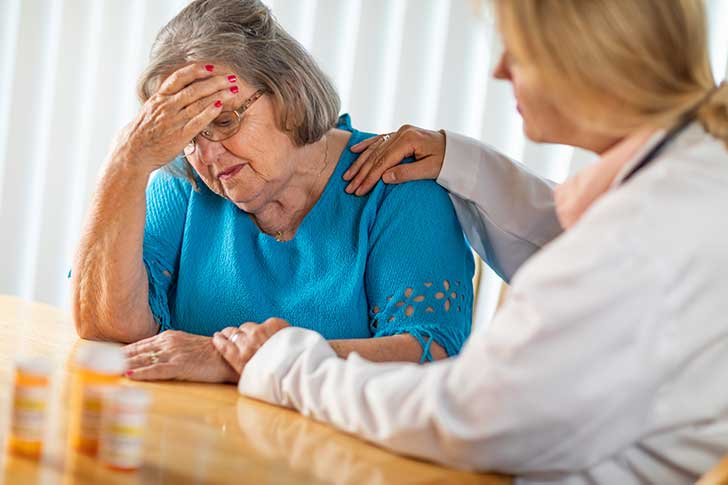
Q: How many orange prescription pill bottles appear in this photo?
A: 3